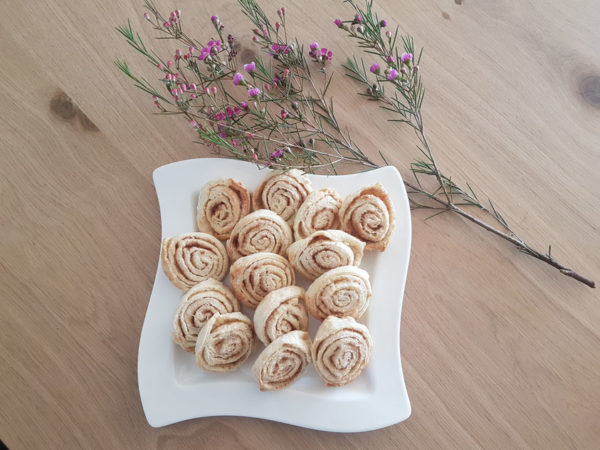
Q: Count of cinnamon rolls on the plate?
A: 14